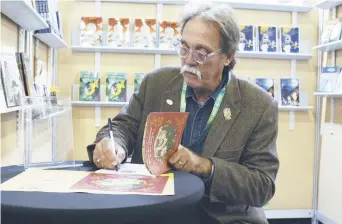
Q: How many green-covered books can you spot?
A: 3